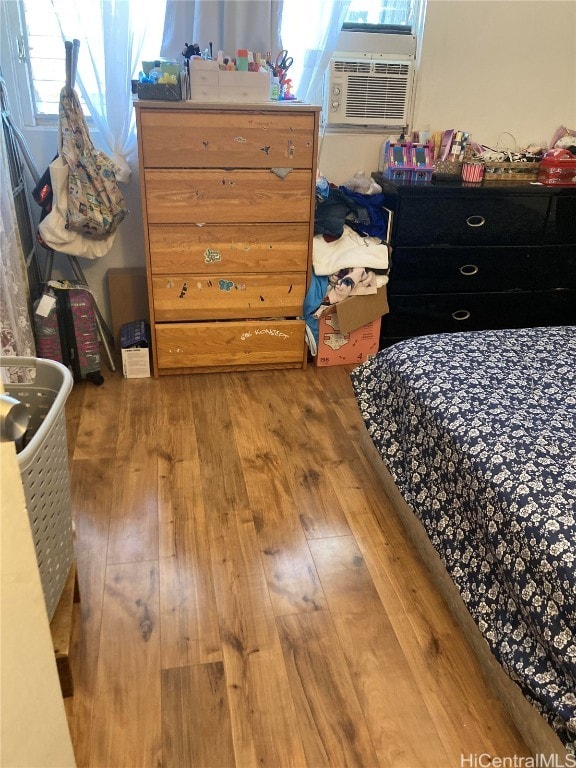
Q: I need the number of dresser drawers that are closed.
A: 7